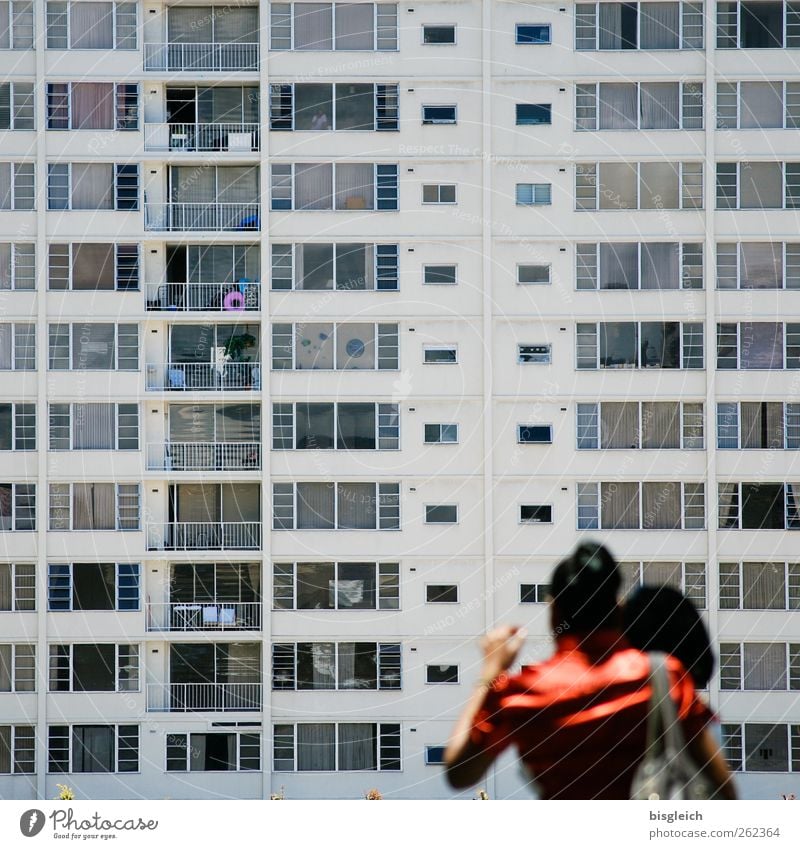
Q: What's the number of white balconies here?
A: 9